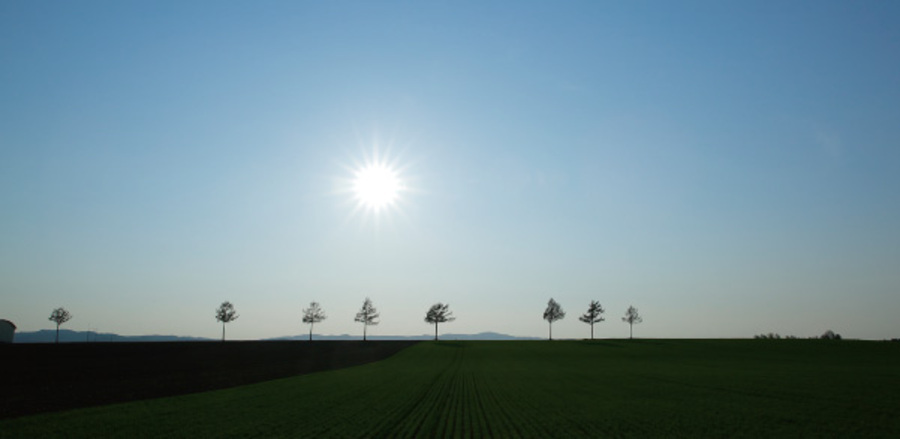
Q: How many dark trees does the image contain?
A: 8